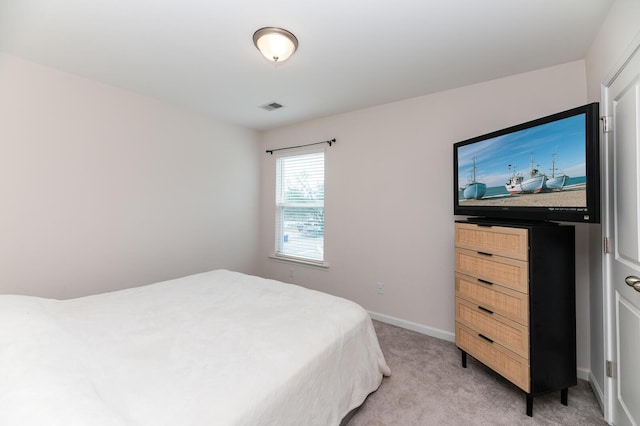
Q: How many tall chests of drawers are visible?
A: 1